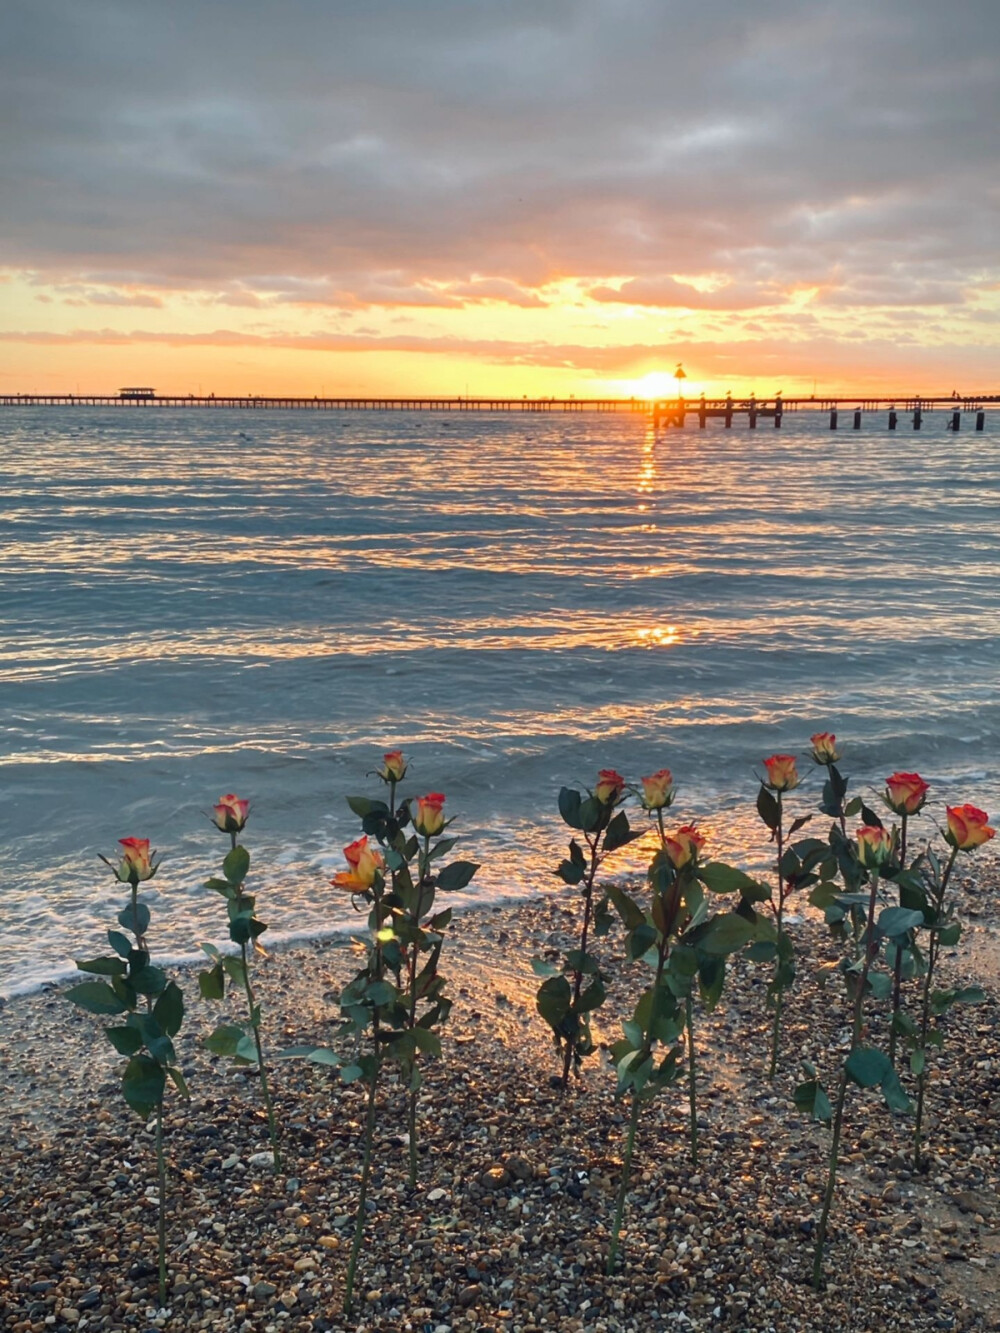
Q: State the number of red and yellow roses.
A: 13